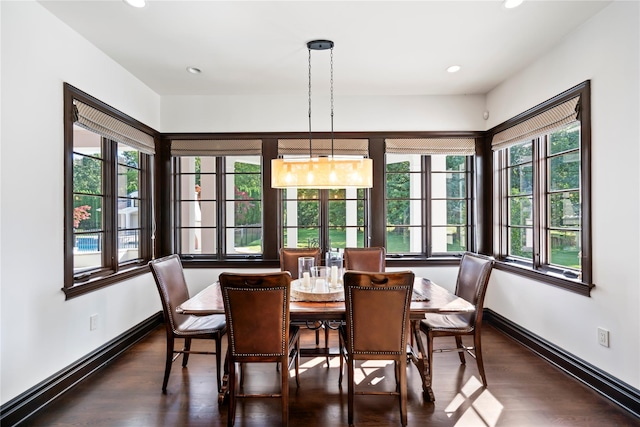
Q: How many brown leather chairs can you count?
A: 6